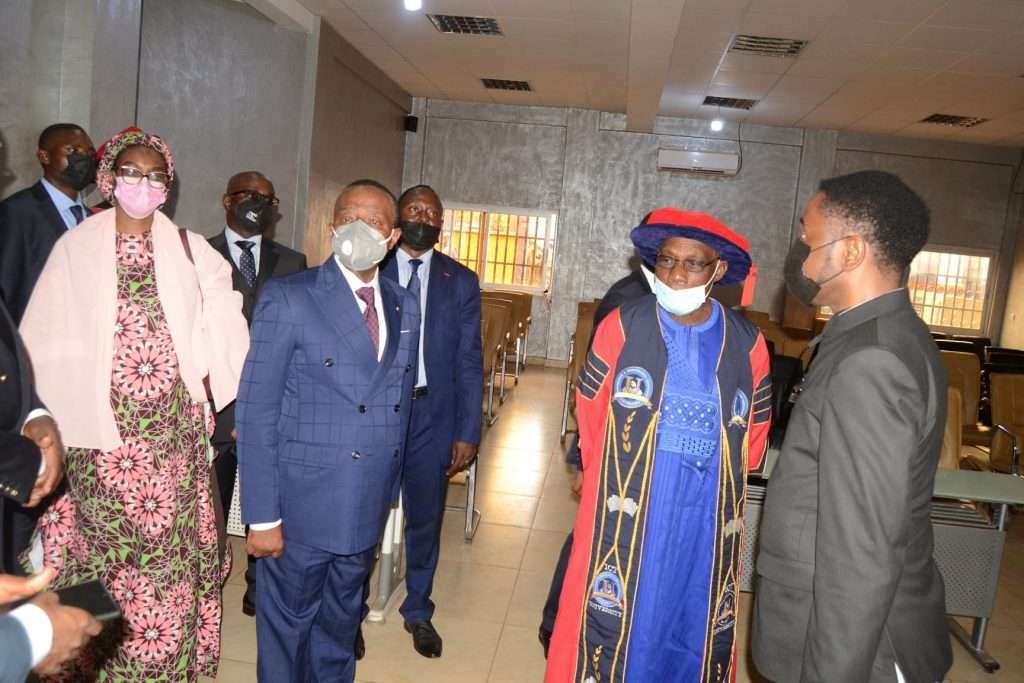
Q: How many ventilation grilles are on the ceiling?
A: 5